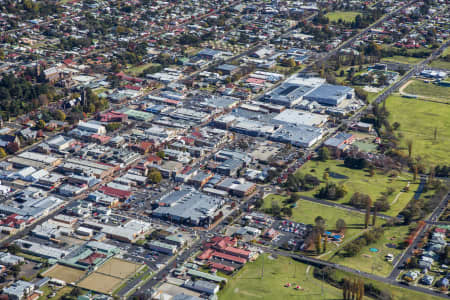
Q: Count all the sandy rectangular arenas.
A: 3